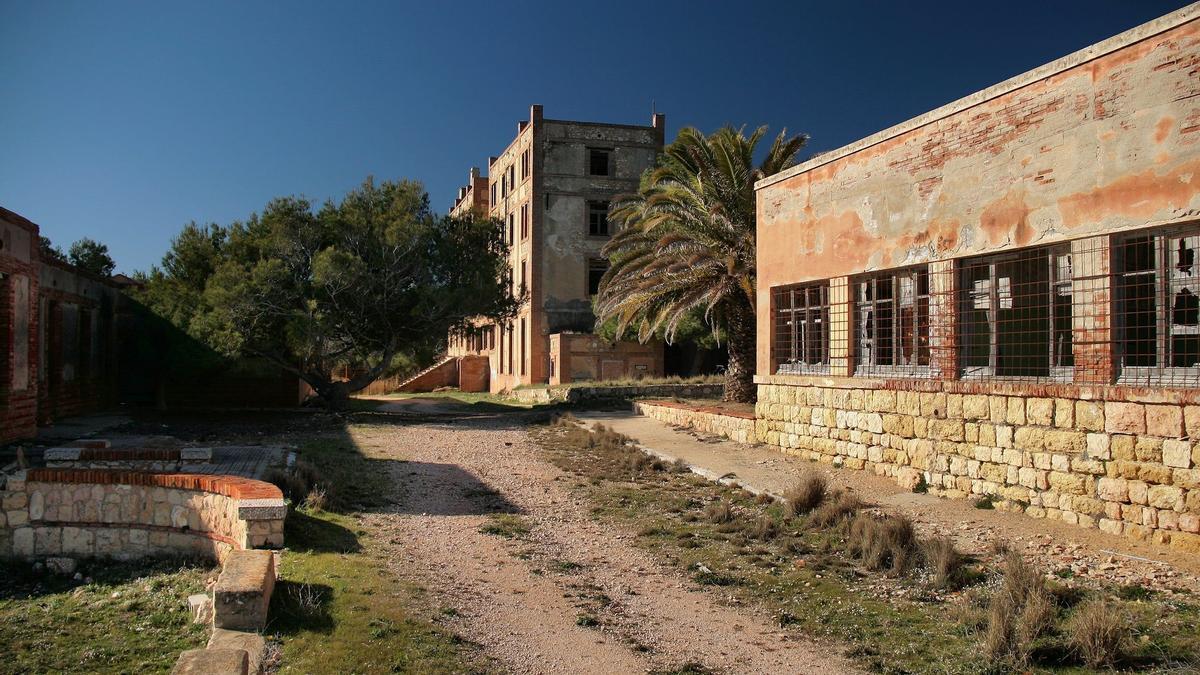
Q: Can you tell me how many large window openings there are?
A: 4